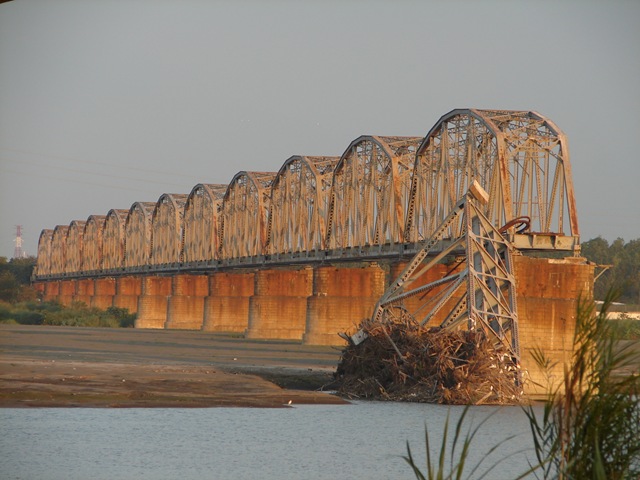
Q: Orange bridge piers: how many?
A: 13